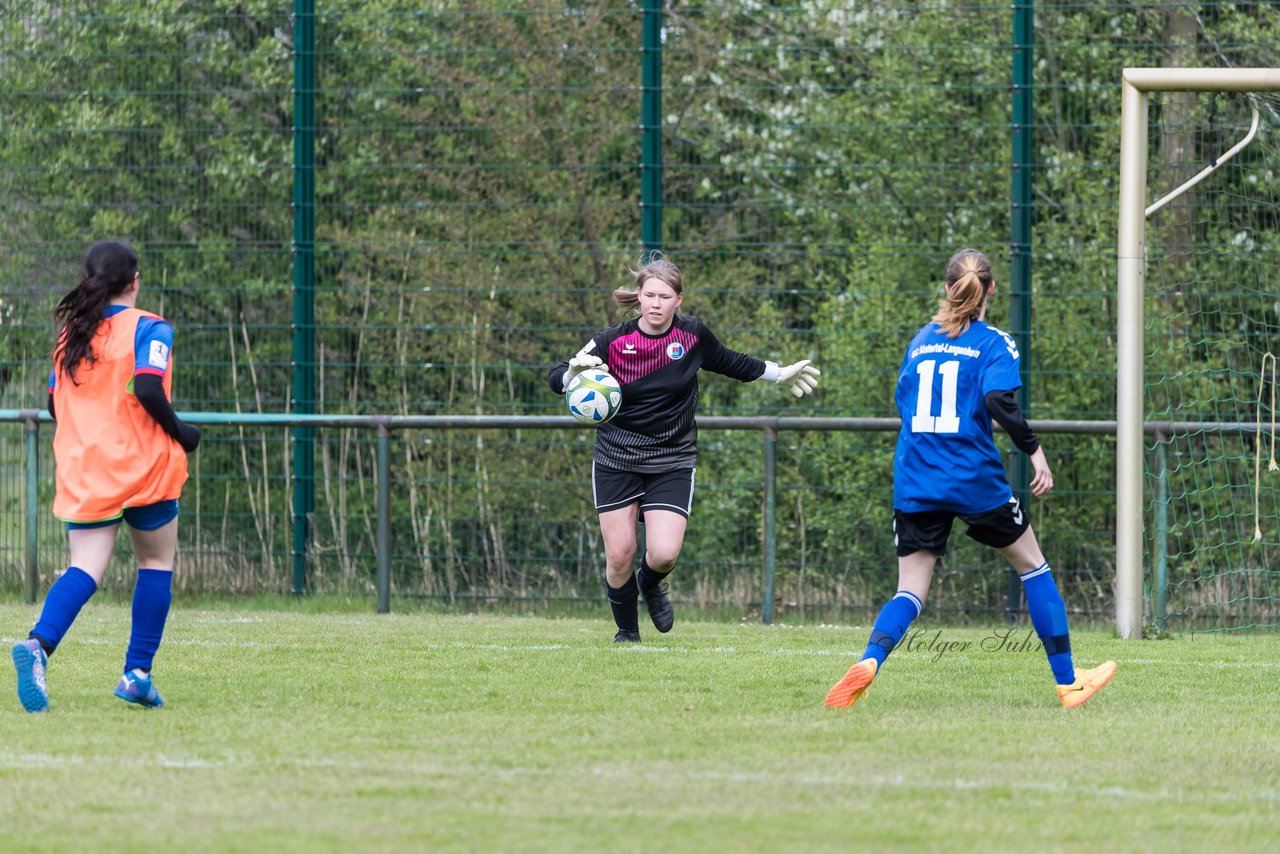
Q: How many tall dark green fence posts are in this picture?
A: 3